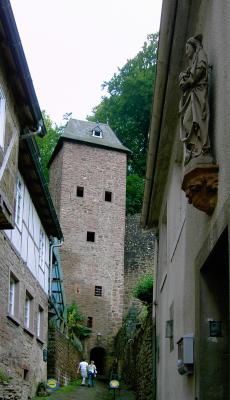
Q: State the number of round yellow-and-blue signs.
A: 2